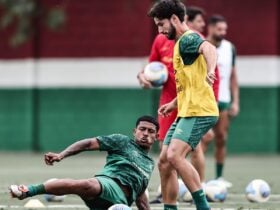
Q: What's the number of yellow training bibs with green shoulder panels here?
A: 1